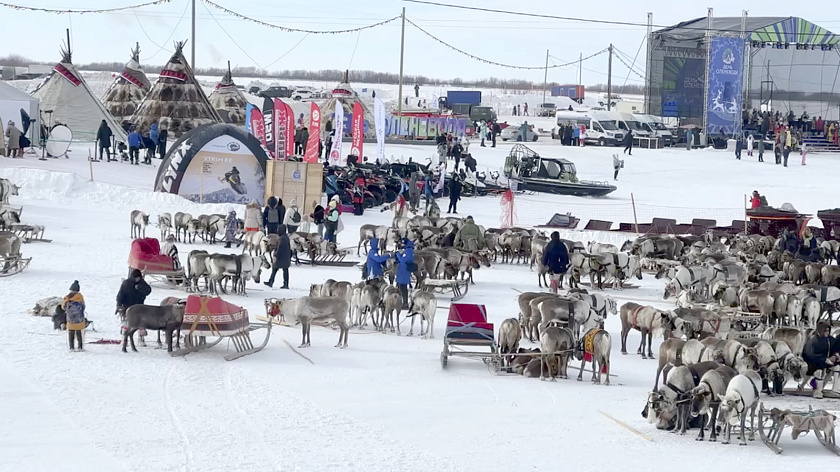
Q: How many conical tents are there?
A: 5